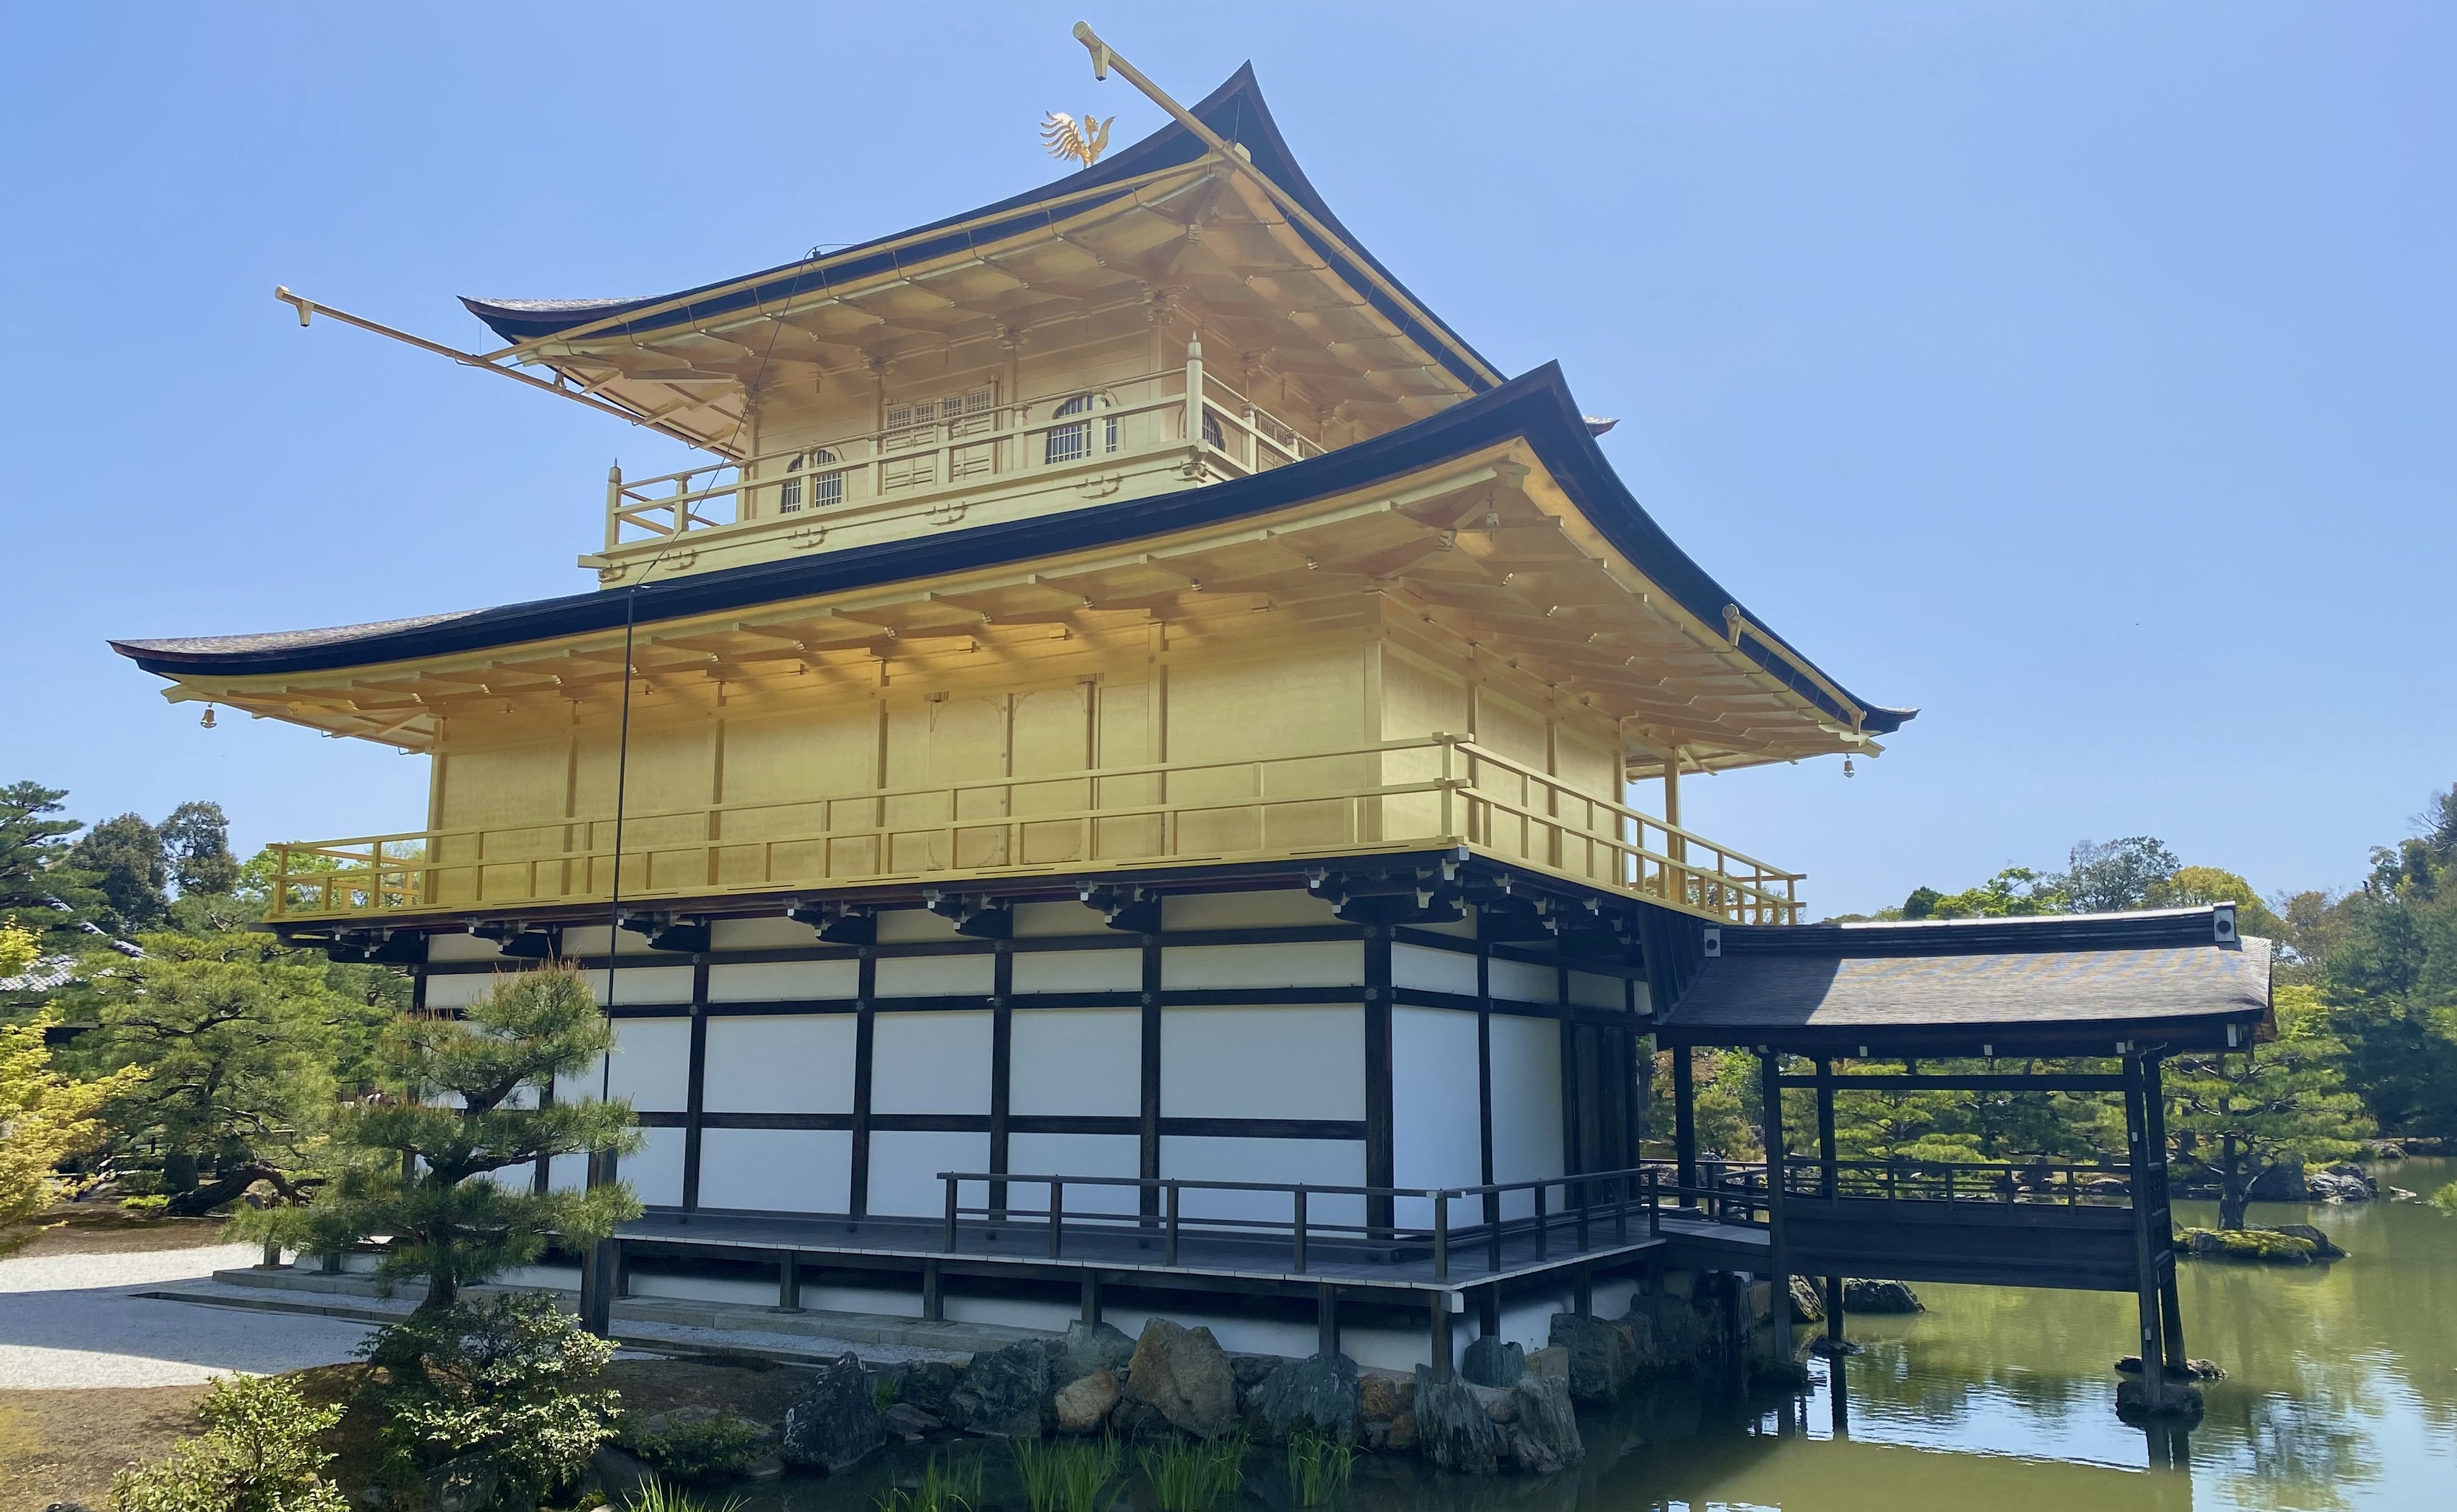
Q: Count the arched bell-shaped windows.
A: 3